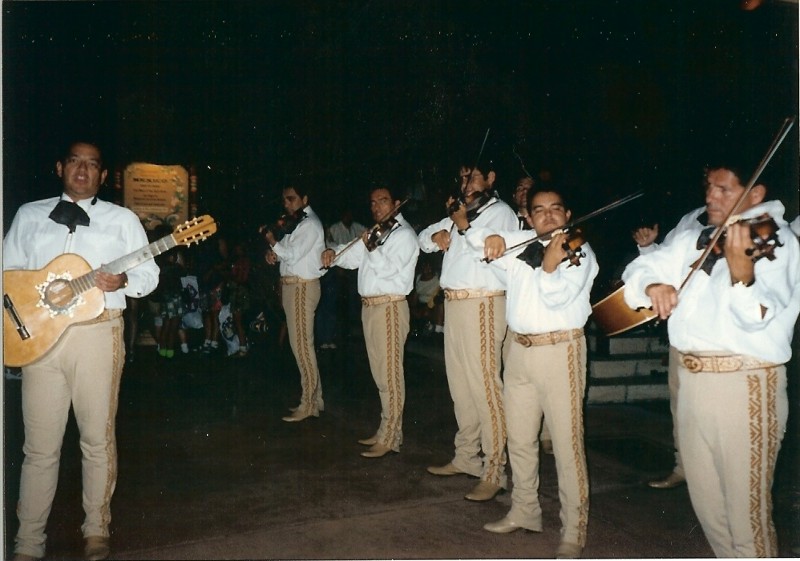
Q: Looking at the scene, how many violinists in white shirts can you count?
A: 5